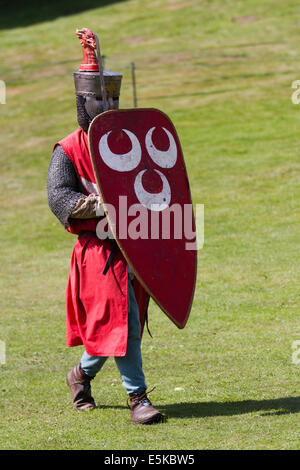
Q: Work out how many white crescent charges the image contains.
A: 3